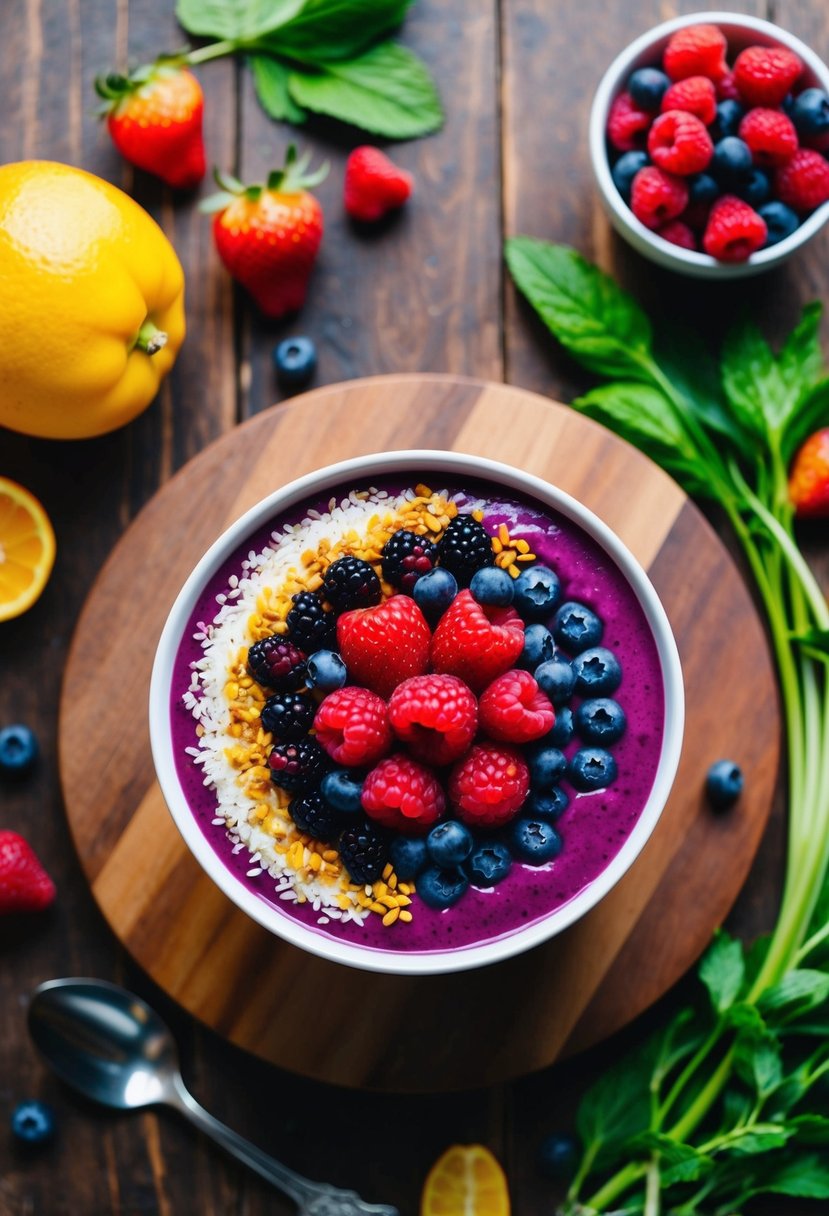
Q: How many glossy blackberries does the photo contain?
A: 9